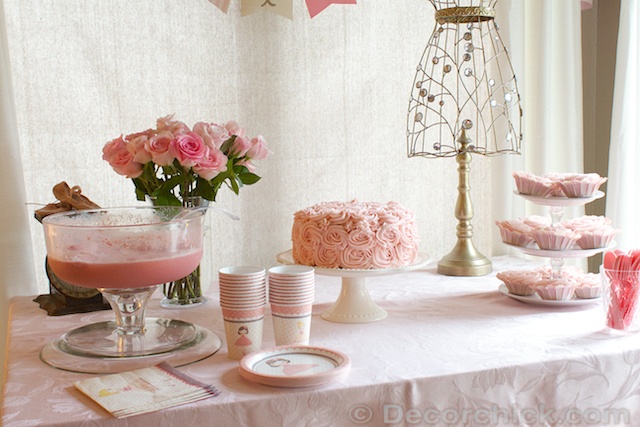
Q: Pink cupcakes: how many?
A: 13